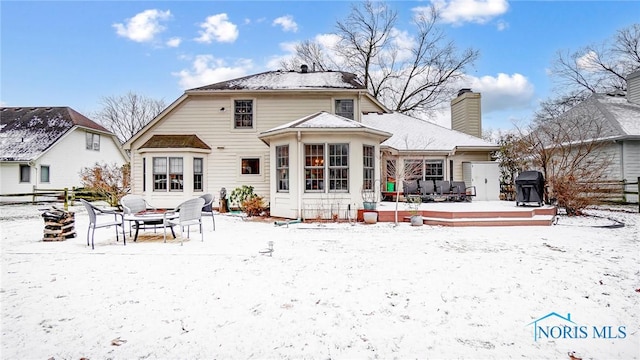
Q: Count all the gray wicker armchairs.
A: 4